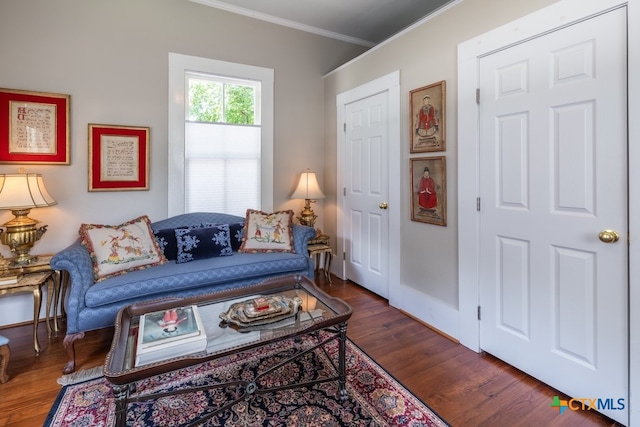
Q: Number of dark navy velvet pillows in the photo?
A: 3